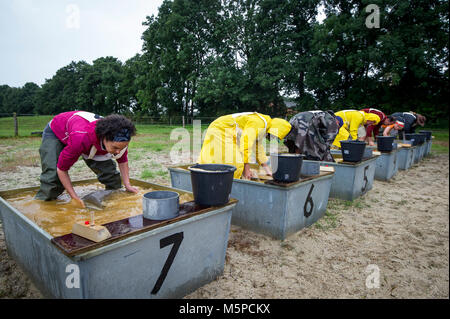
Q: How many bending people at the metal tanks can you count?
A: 7